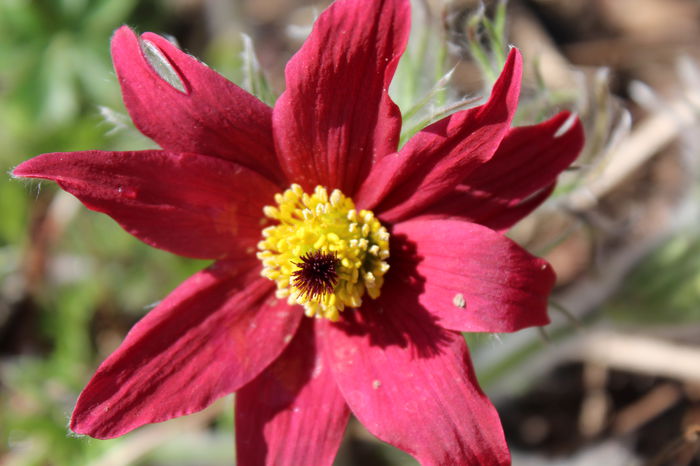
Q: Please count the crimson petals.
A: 9